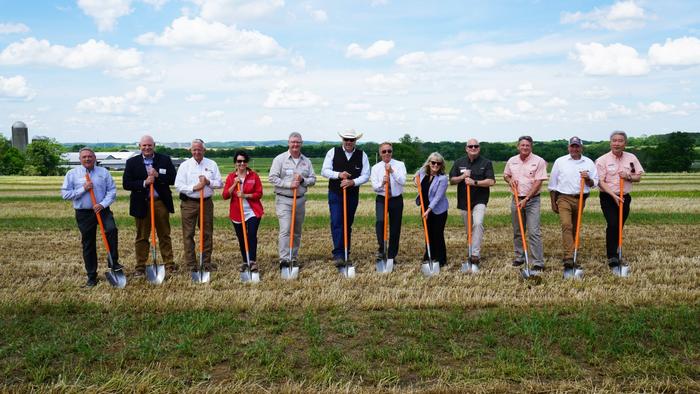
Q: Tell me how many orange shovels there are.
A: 12